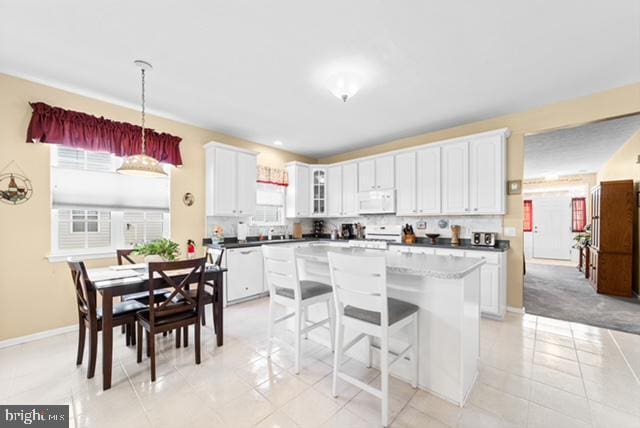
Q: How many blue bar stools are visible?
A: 0